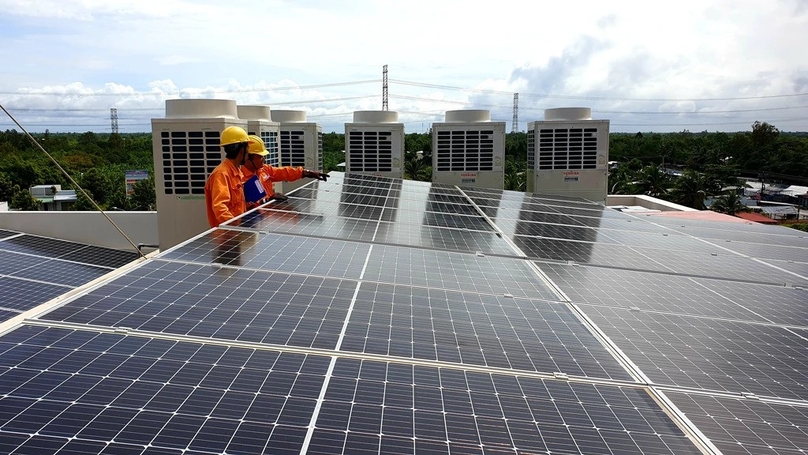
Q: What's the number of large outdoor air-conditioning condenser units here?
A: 6